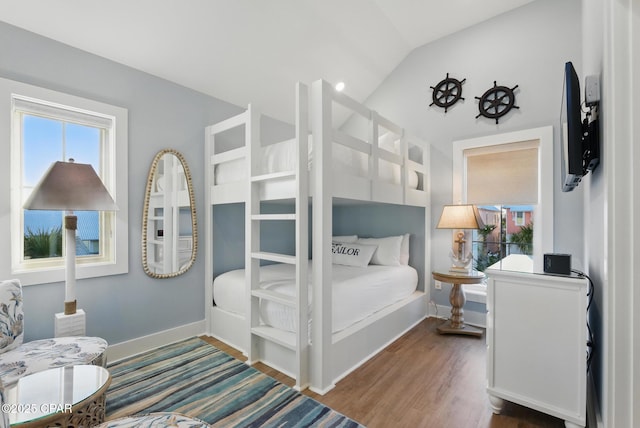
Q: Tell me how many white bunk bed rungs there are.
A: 5